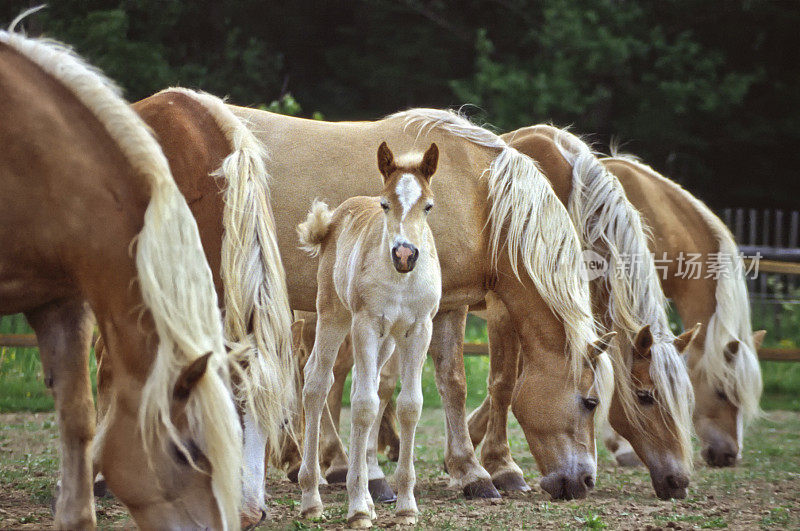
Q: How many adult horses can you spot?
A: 5